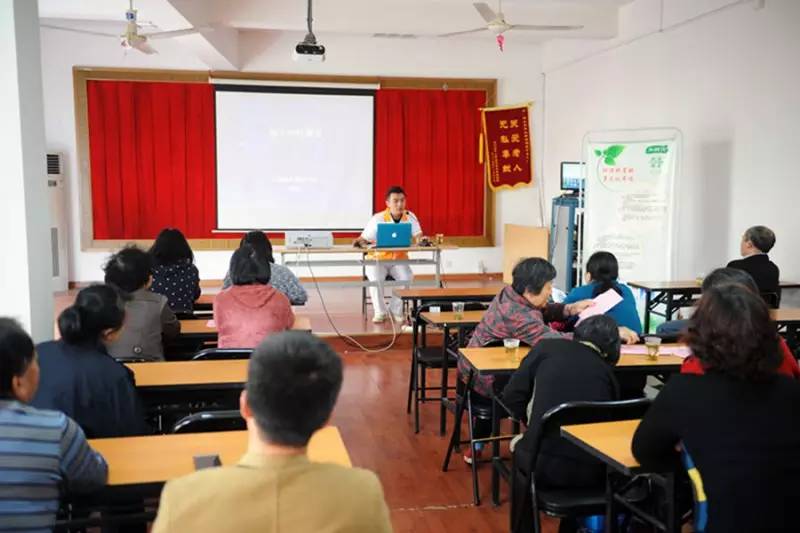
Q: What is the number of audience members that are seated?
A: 13